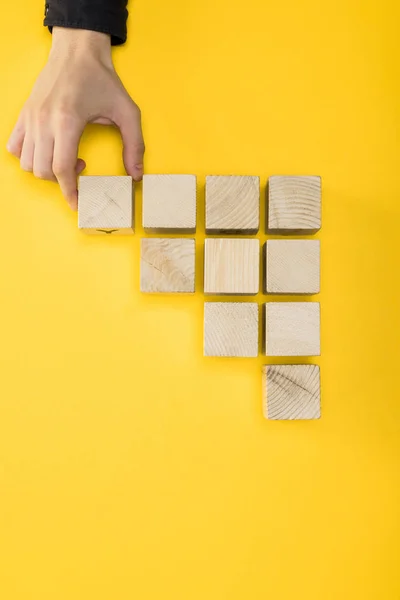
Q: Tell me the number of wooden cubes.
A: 10